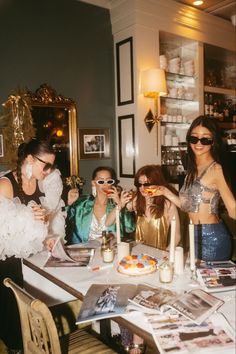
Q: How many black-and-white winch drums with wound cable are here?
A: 0